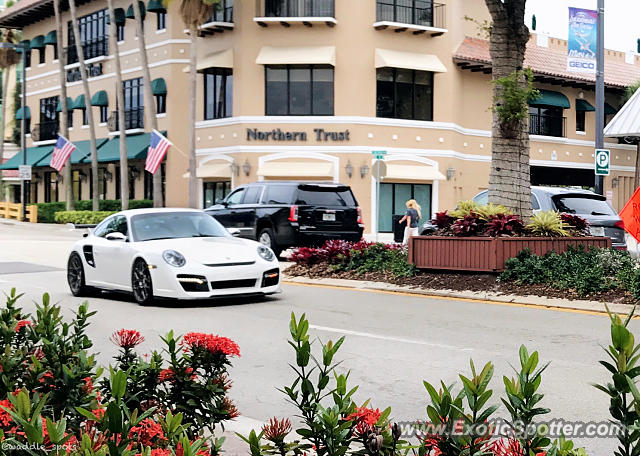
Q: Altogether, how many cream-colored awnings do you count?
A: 6